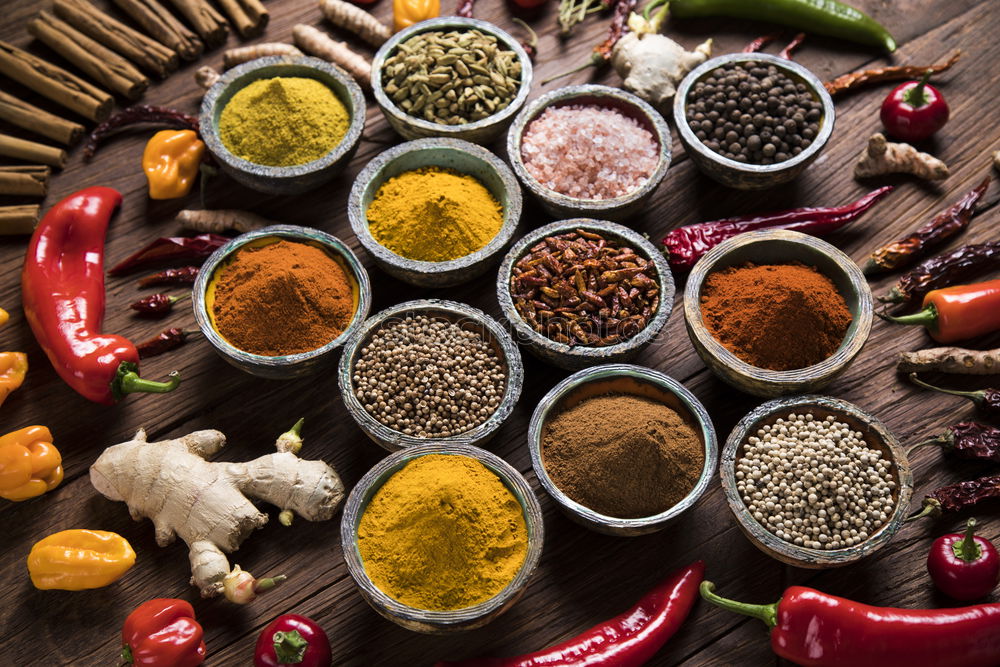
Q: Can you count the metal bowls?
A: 12